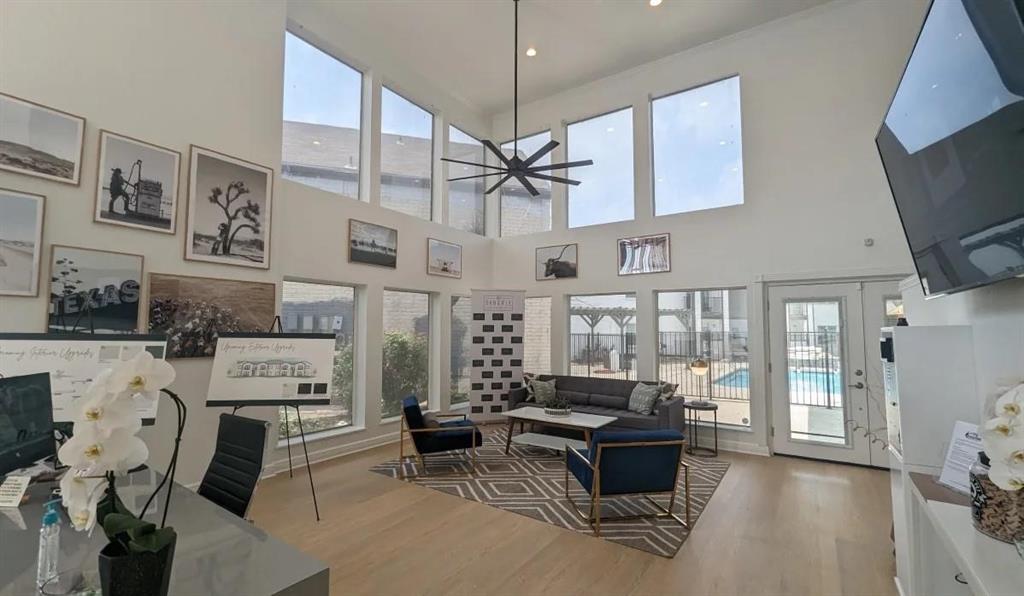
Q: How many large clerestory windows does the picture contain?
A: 6